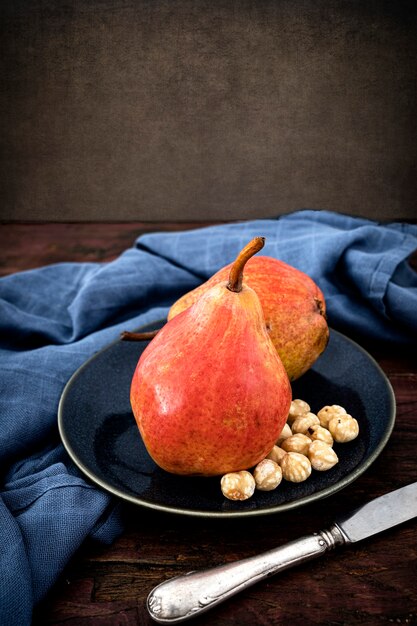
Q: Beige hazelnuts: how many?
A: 12